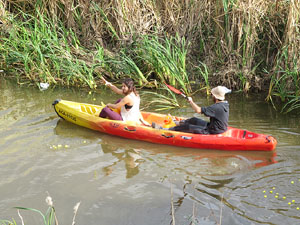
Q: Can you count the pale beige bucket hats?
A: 1